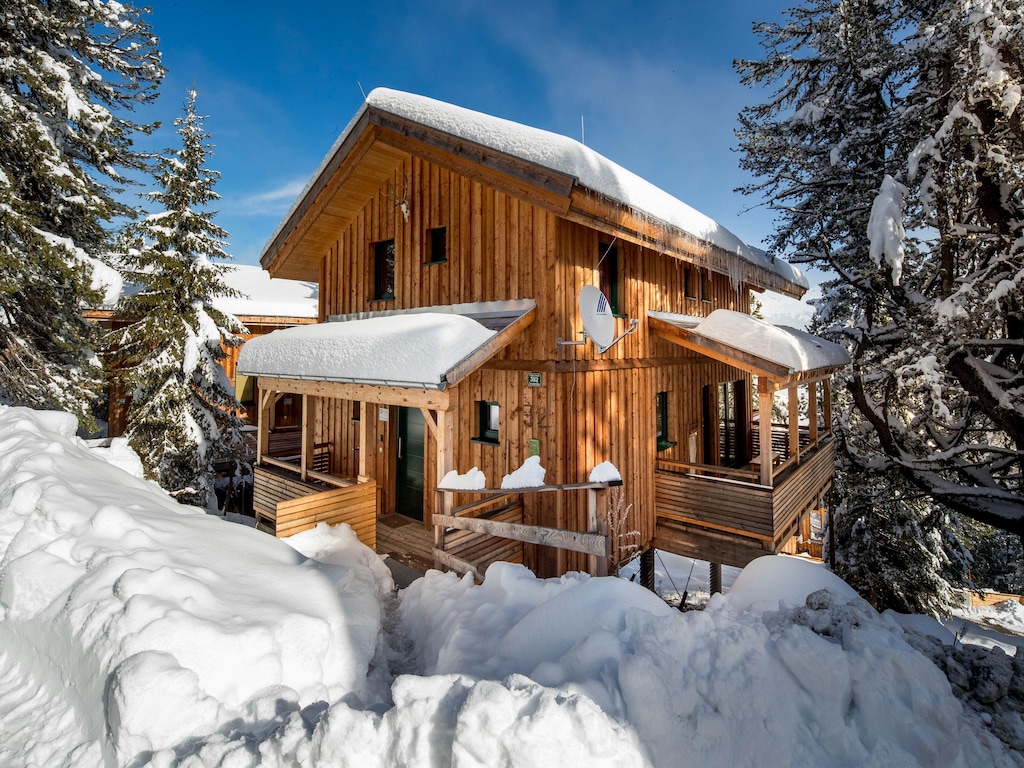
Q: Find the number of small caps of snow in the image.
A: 3